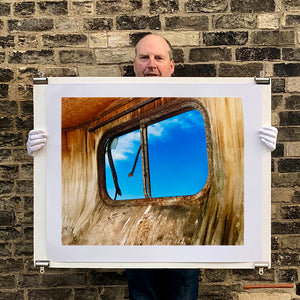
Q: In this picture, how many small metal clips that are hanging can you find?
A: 4